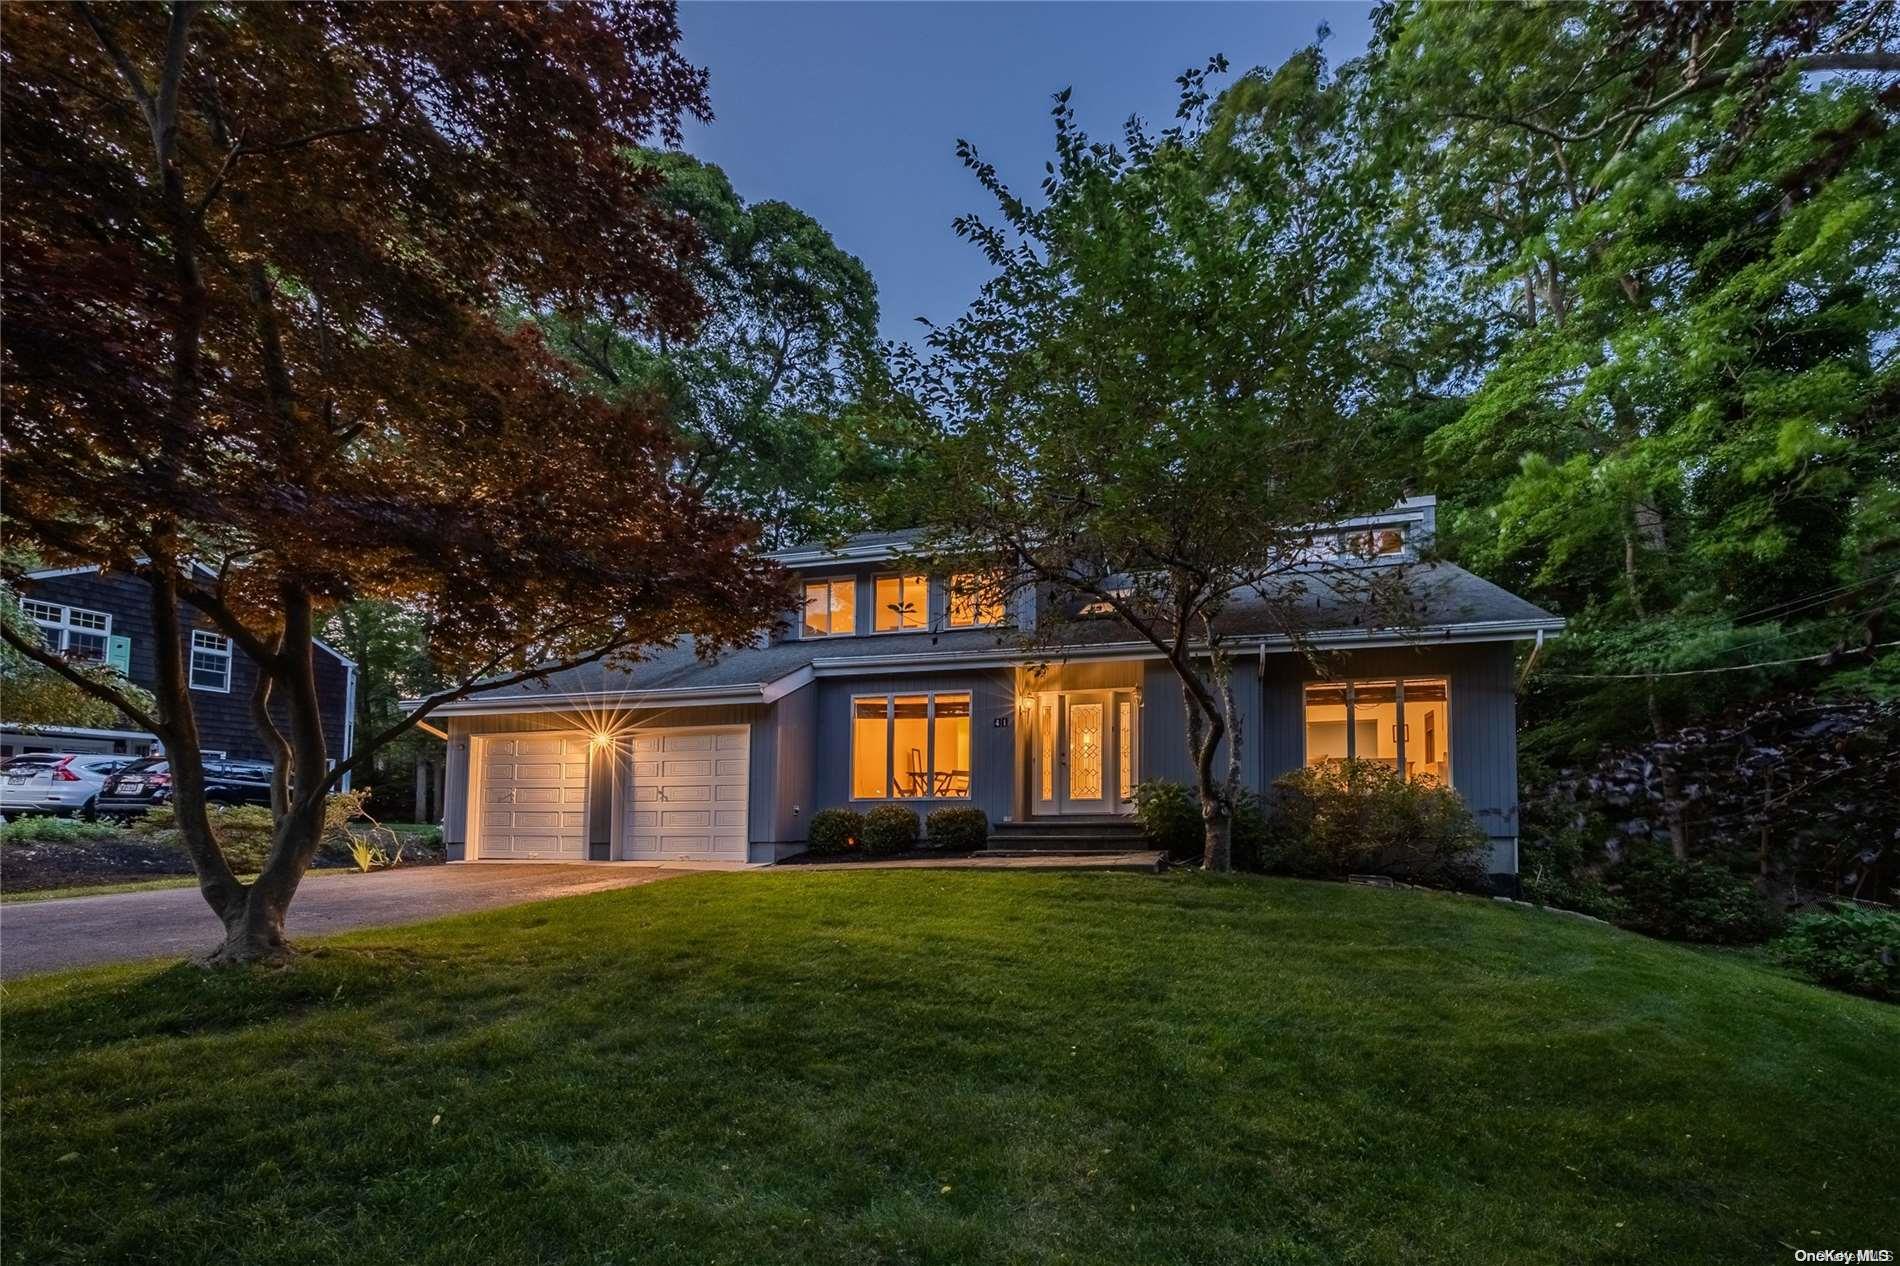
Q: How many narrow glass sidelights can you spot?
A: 2